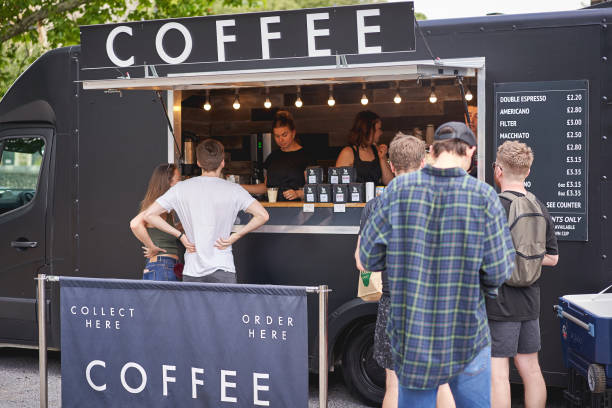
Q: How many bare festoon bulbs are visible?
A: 9